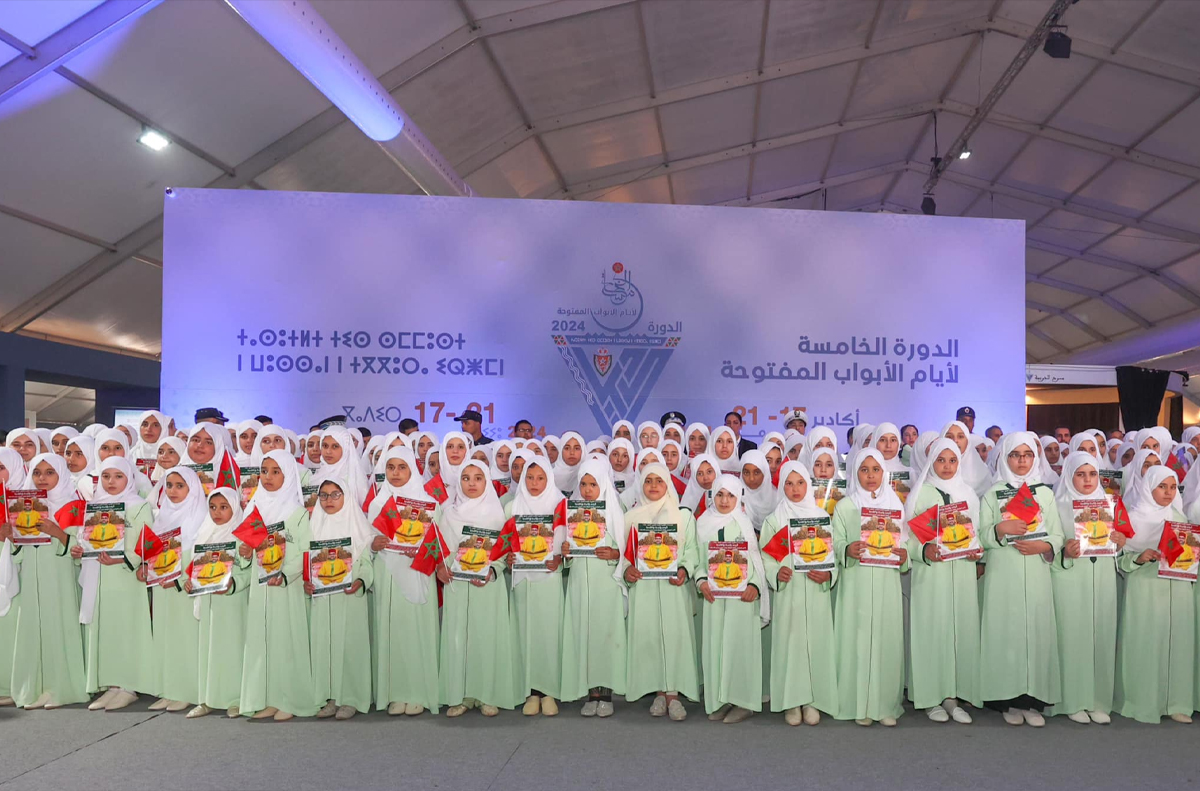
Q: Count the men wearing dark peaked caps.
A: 5